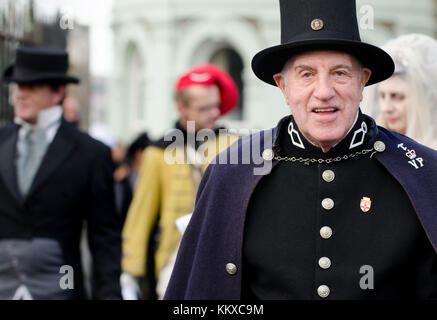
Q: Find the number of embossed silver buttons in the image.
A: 8